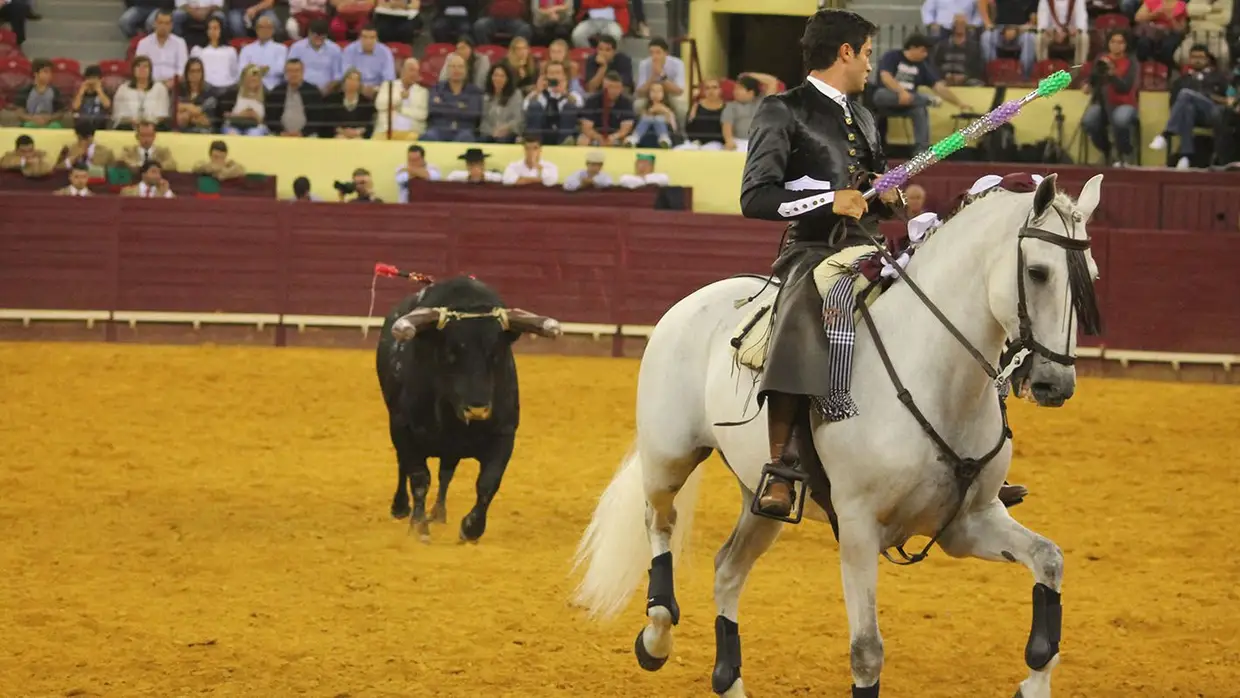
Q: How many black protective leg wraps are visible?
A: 4